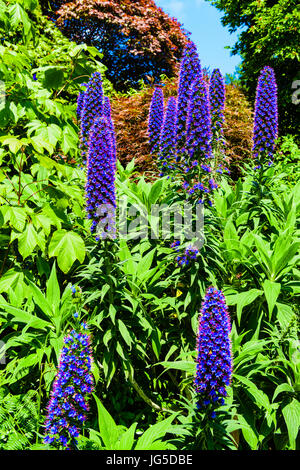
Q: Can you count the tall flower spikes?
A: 12